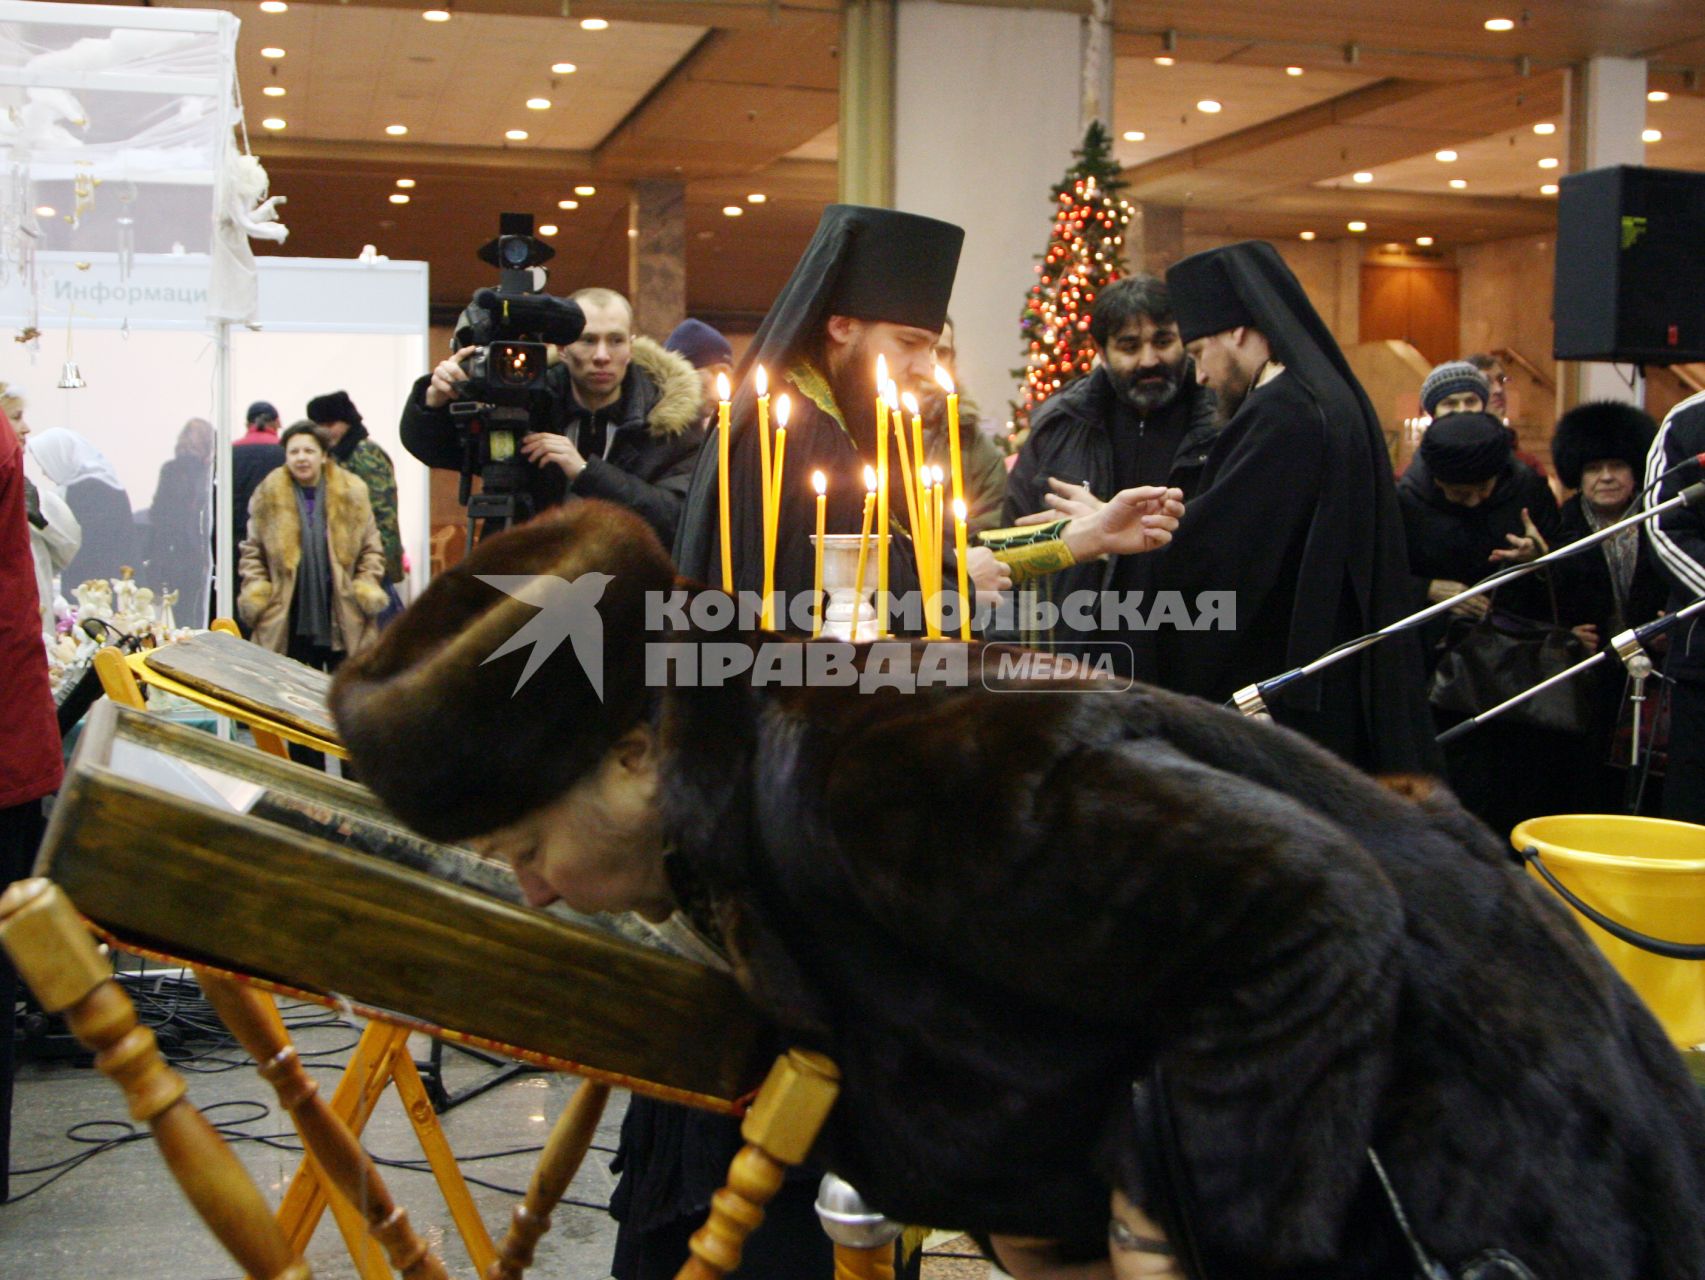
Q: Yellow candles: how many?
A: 12